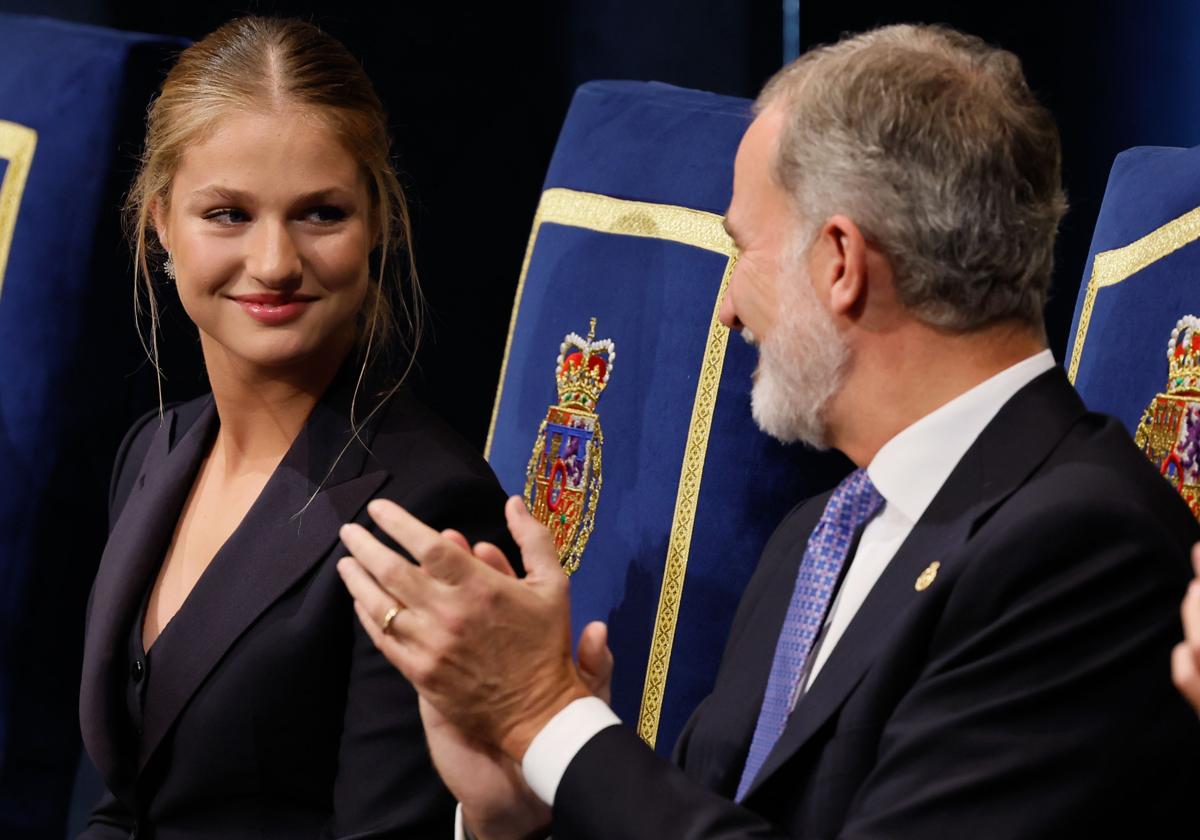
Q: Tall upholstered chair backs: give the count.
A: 3